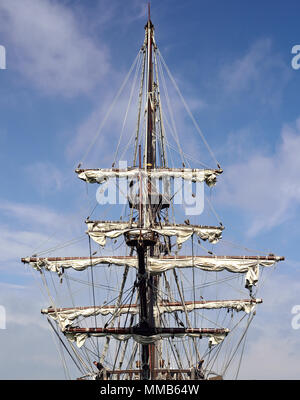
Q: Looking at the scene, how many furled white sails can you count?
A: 5